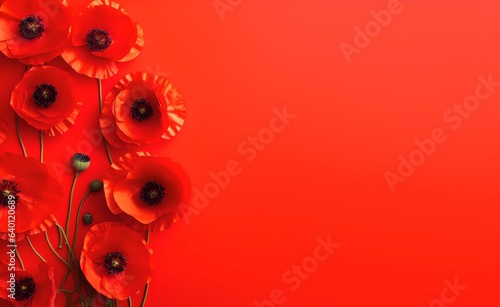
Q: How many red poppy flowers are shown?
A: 8